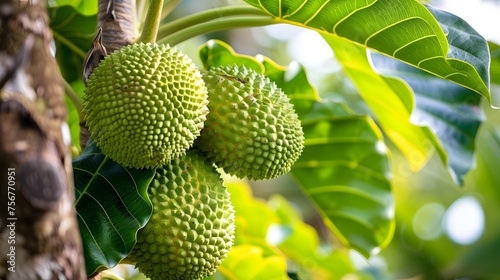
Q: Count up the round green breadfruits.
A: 3